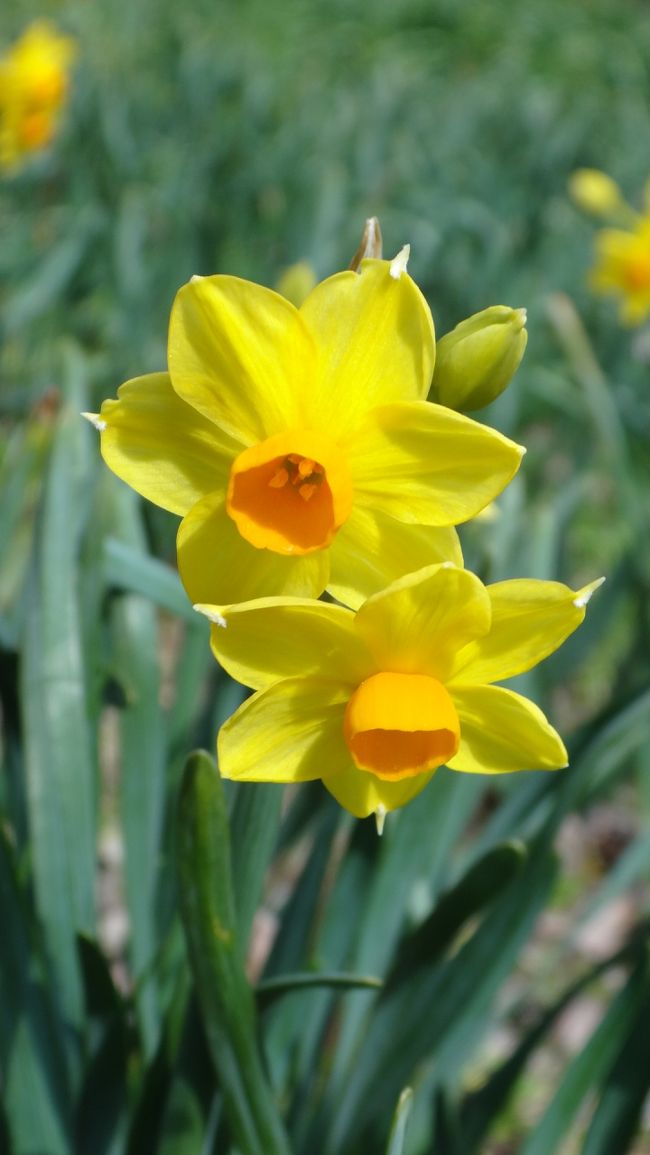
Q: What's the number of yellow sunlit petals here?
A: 12